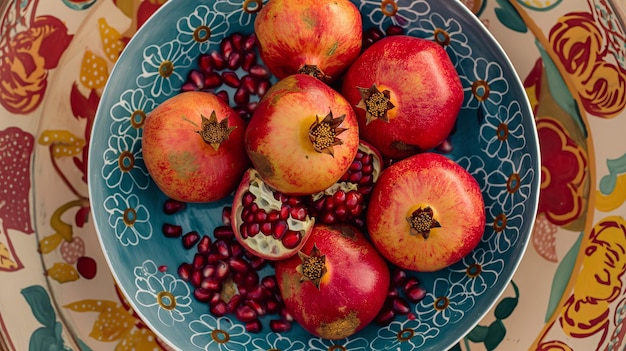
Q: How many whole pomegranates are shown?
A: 6